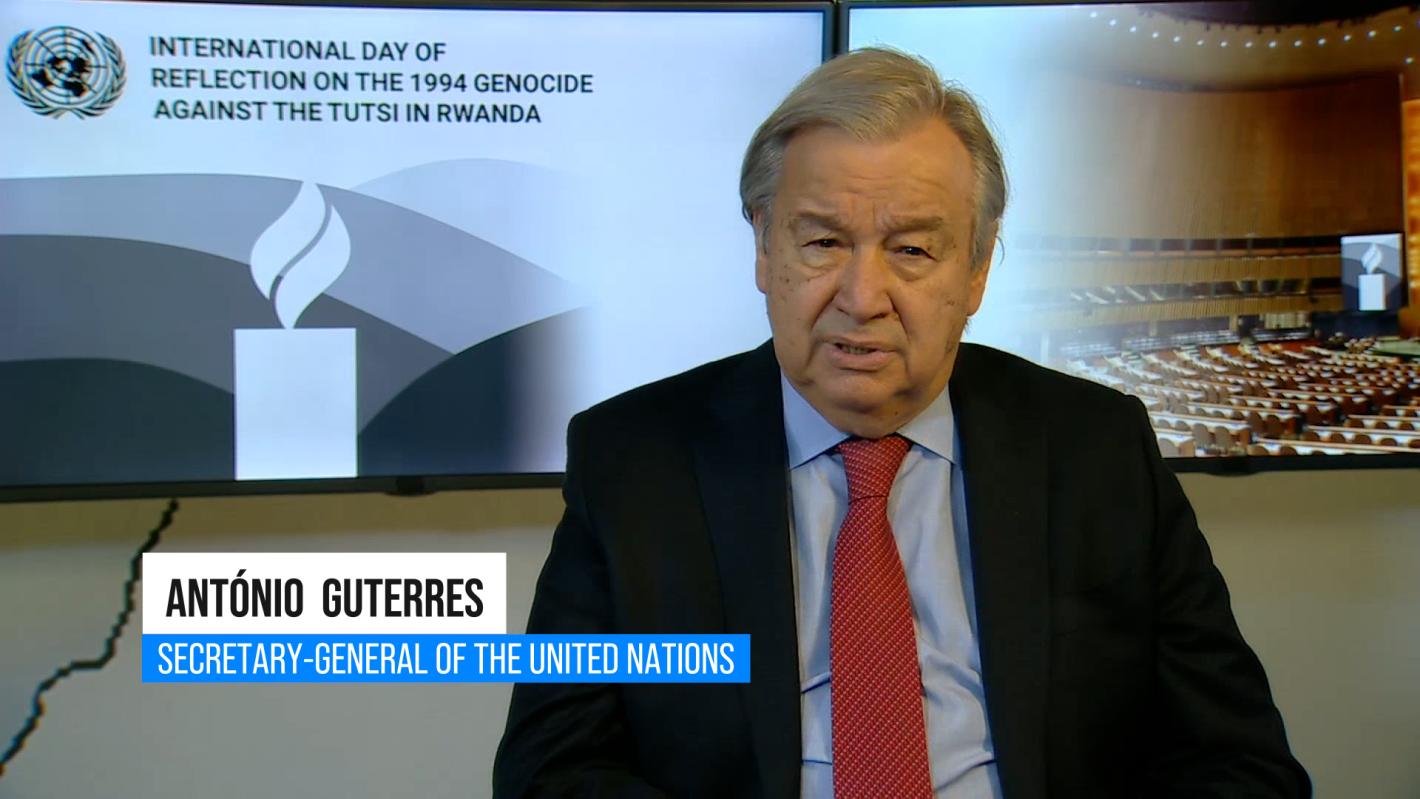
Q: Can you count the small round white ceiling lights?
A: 15